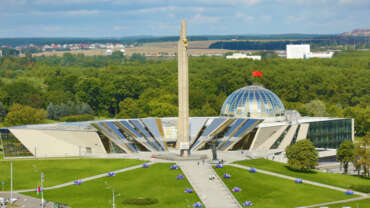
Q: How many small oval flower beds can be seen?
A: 15